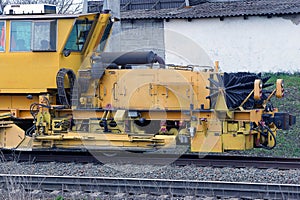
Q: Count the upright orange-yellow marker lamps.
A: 2